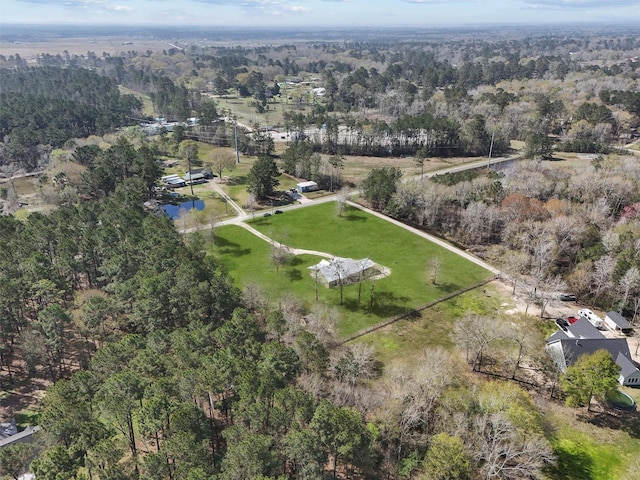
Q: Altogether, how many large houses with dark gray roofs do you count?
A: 1